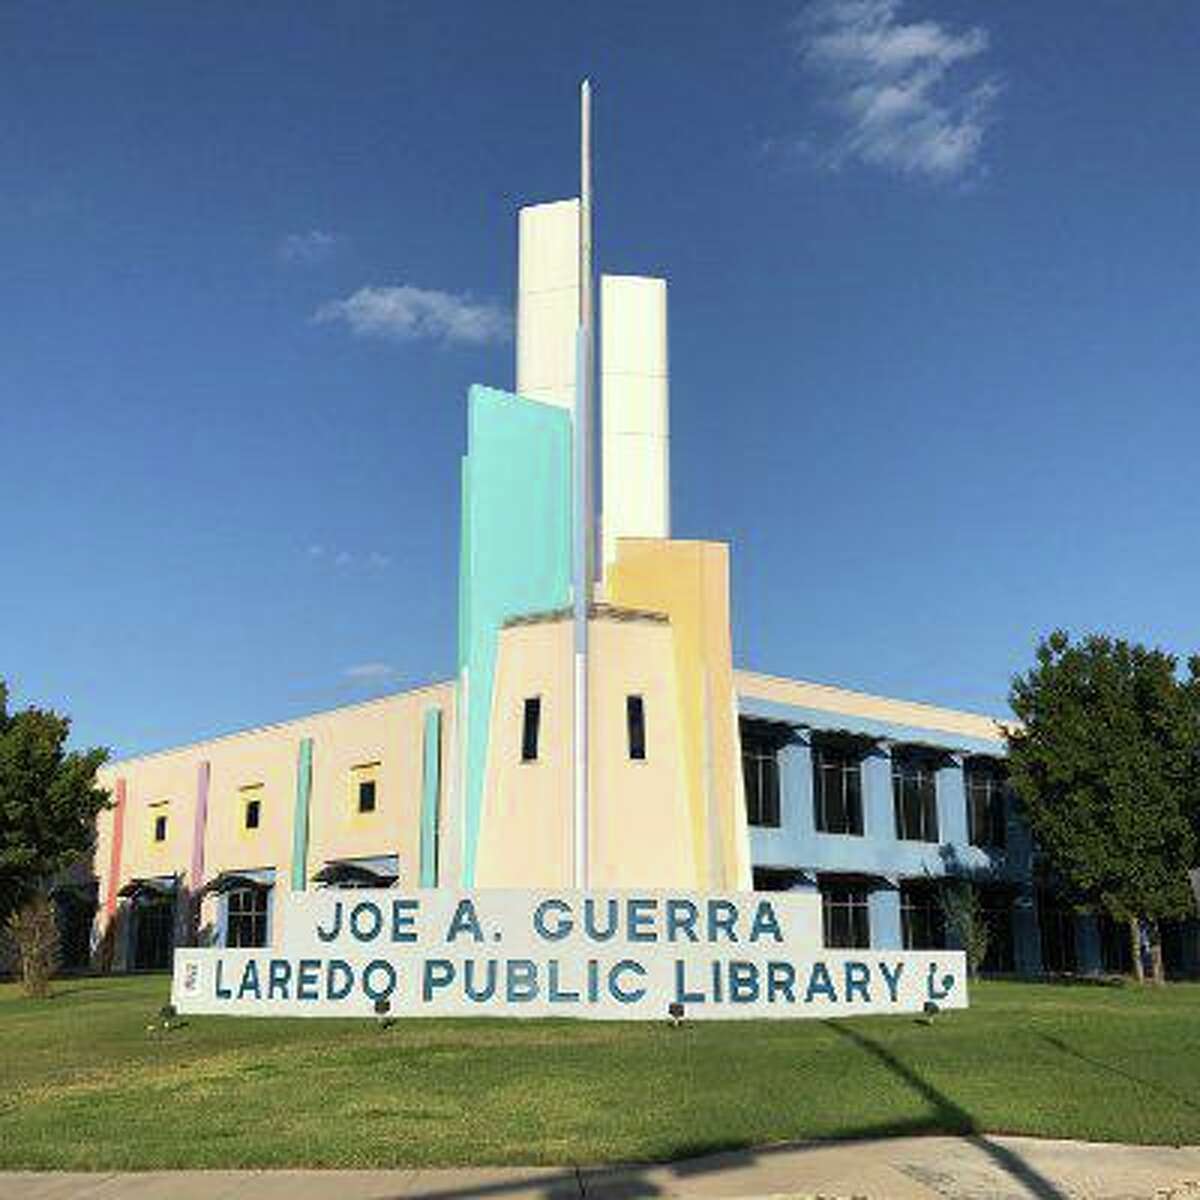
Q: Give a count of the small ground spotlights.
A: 4